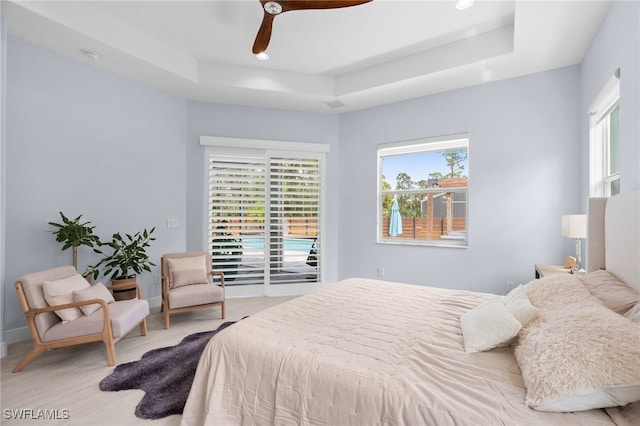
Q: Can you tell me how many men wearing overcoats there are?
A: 0